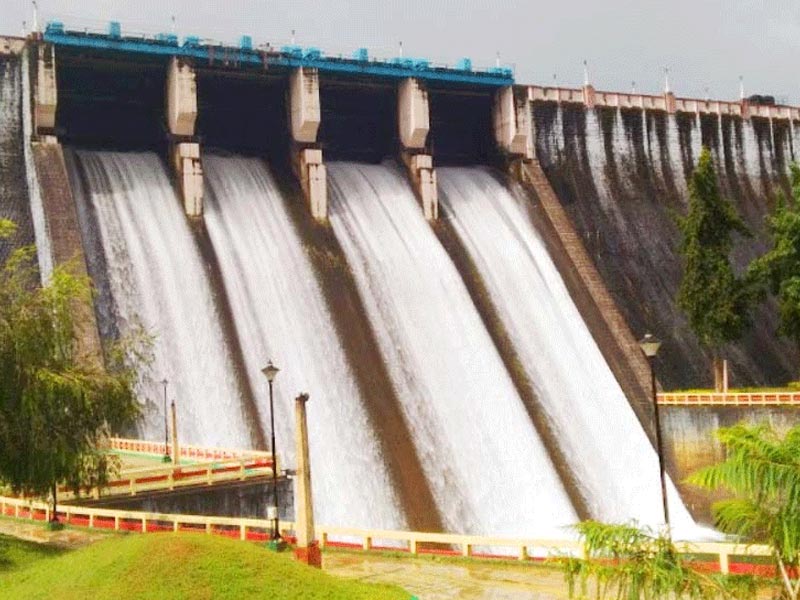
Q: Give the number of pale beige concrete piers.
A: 5